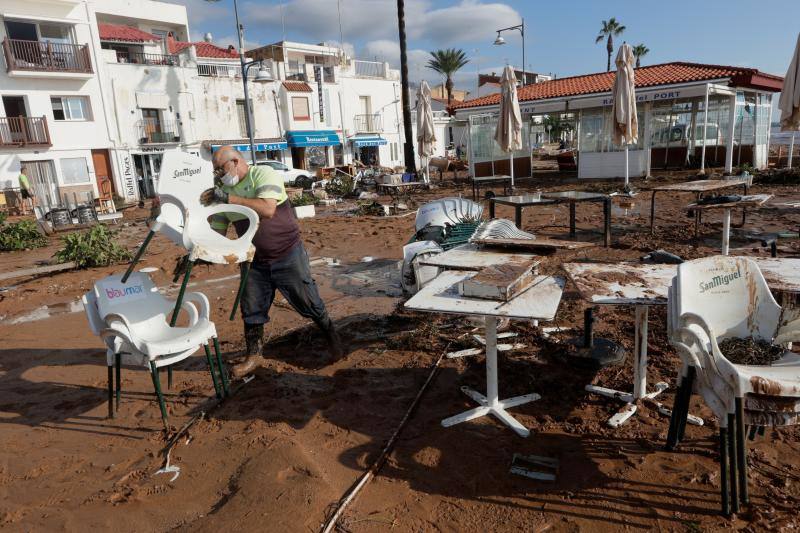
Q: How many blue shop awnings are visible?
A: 3